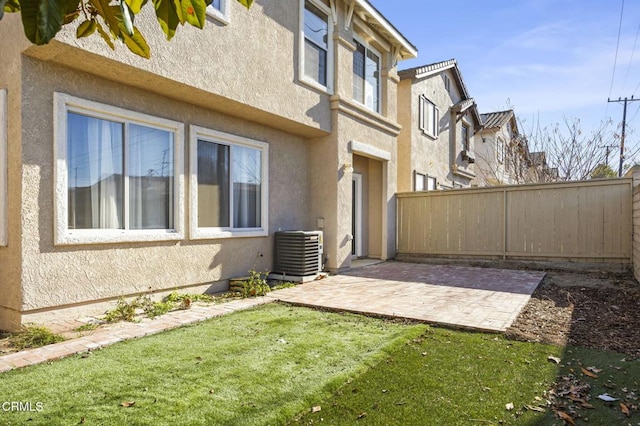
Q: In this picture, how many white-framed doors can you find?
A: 1